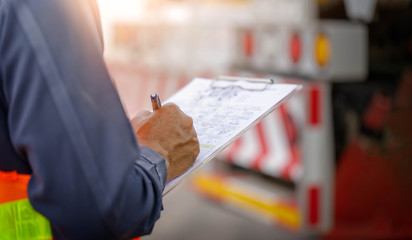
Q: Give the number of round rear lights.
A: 3